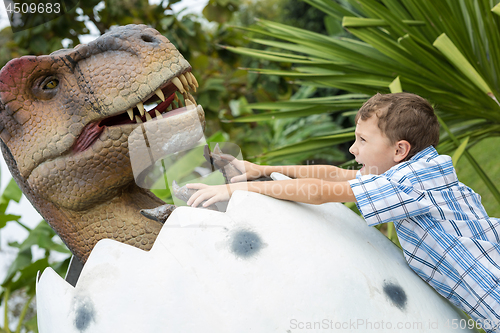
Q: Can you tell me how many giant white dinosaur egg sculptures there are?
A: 1